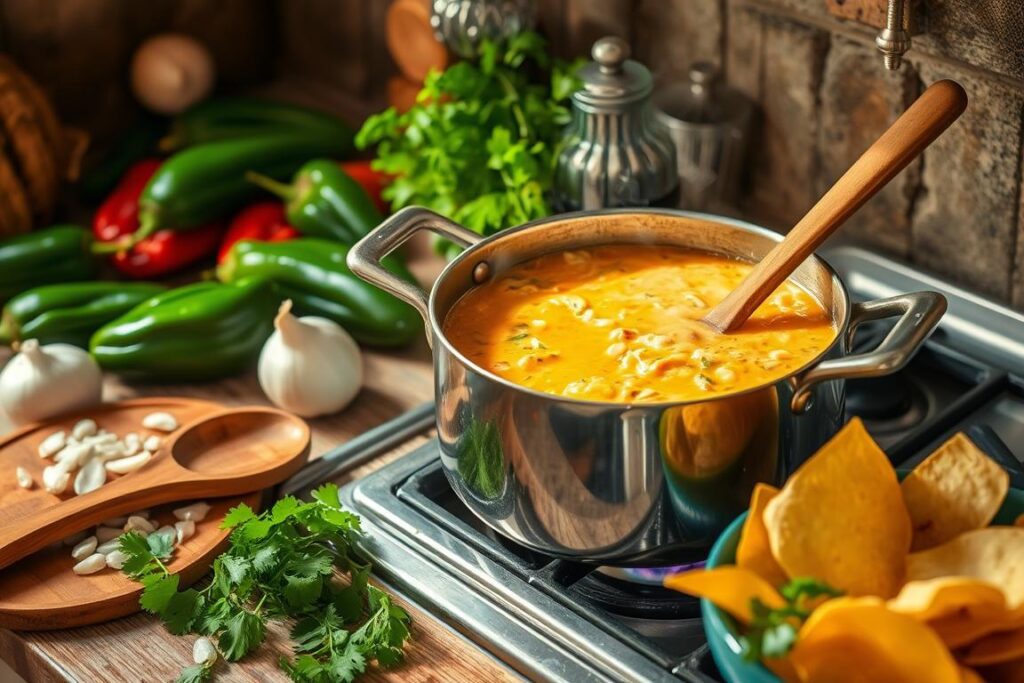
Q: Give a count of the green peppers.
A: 7